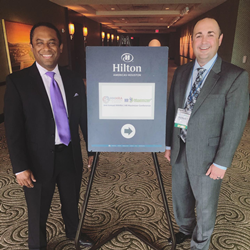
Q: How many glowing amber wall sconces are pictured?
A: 6